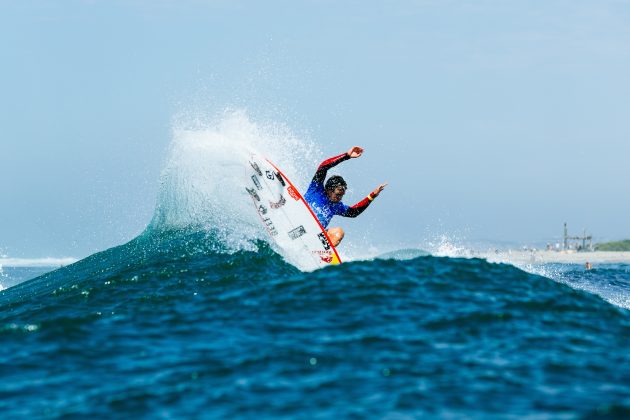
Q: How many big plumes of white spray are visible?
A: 1